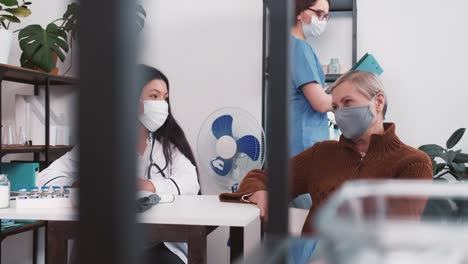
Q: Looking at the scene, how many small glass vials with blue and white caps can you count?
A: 5